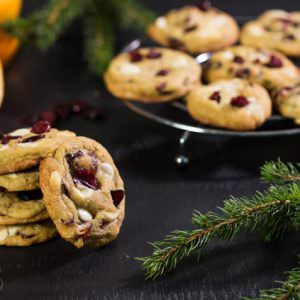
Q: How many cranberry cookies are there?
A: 11